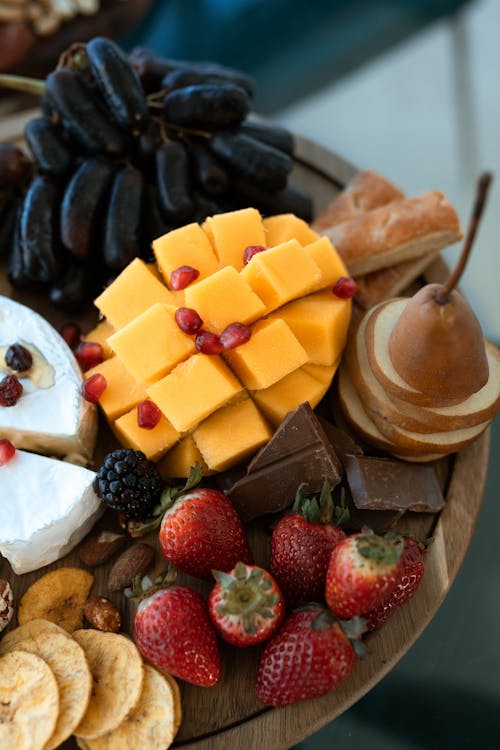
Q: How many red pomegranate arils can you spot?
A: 11